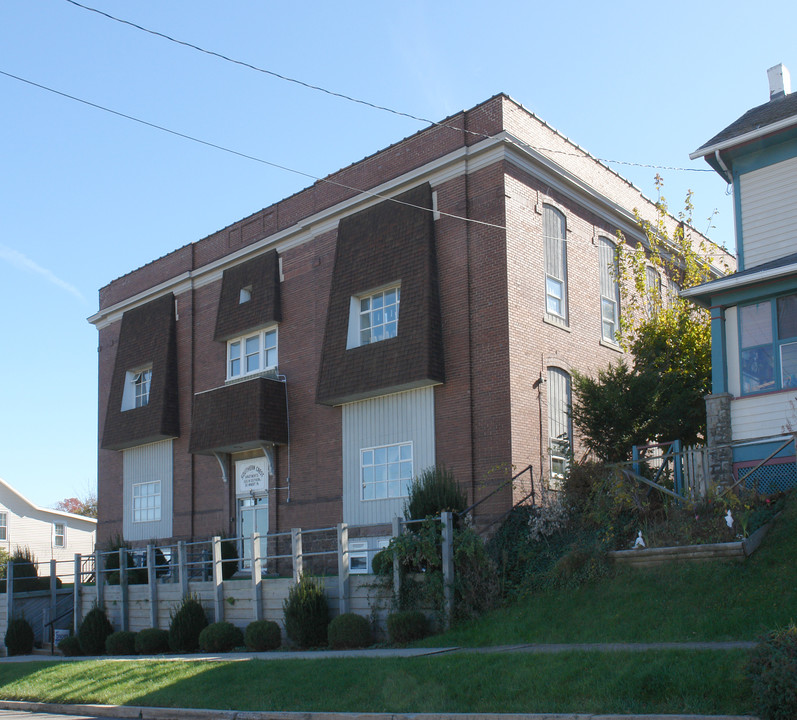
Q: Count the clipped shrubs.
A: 11